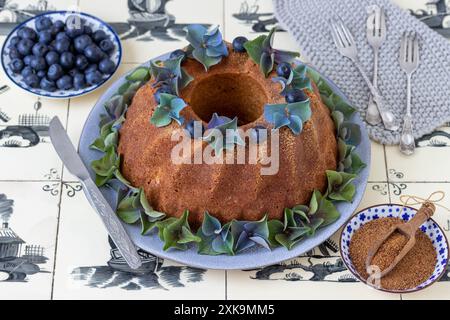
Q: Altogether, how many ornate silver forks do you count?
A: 3